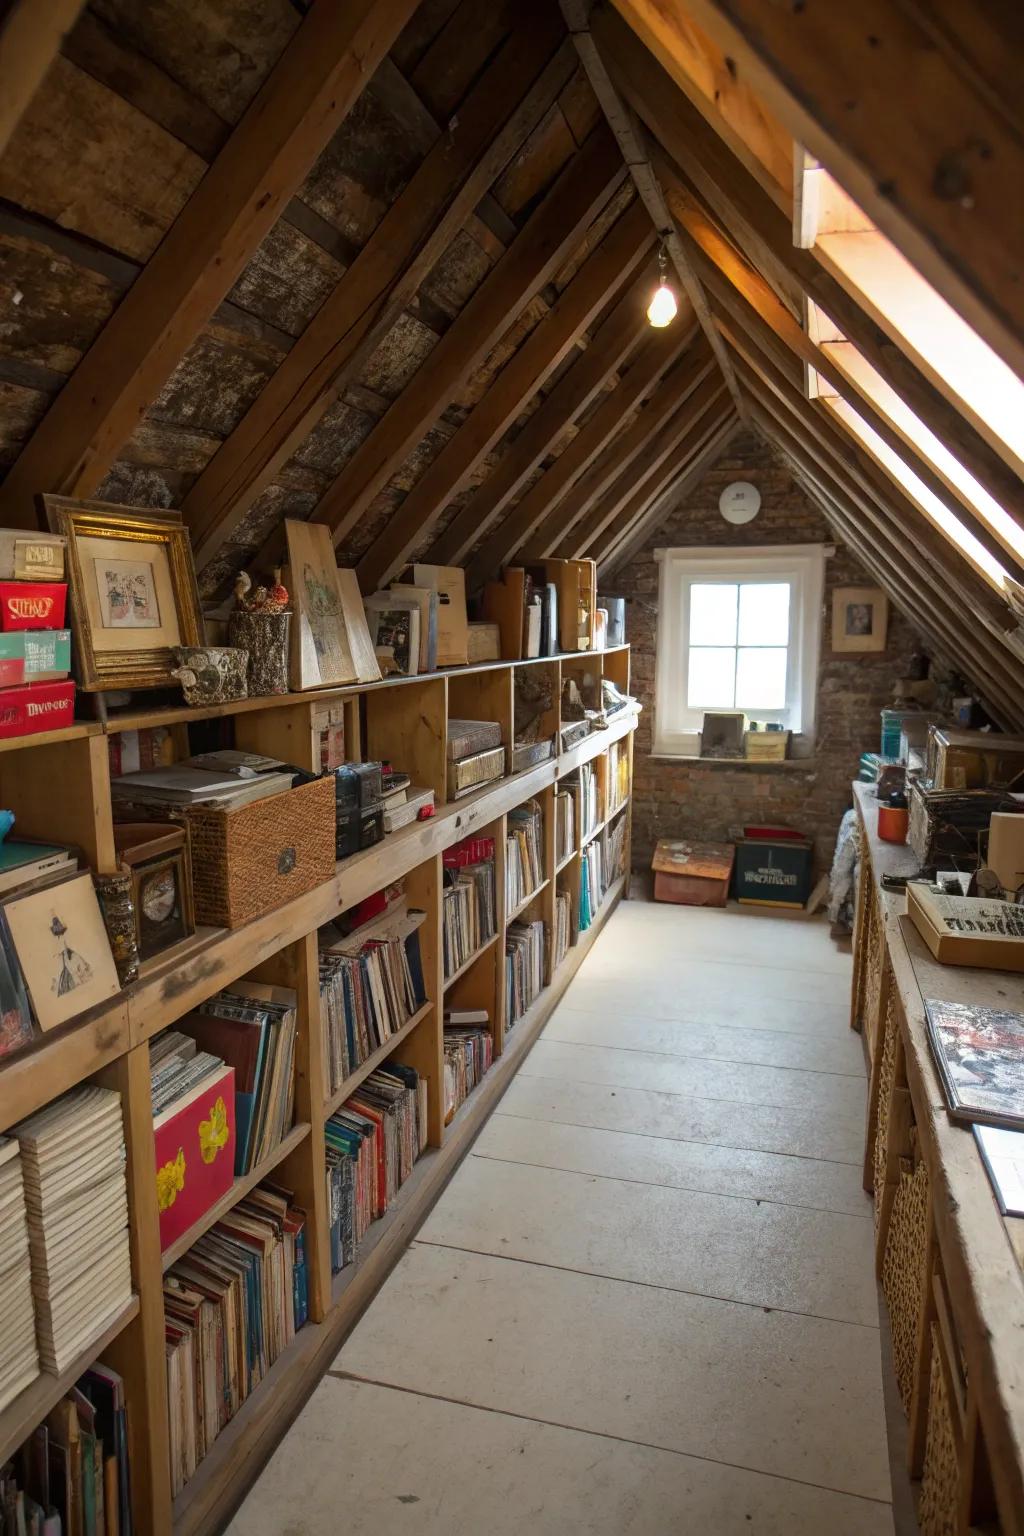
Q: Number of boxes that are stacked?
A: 4